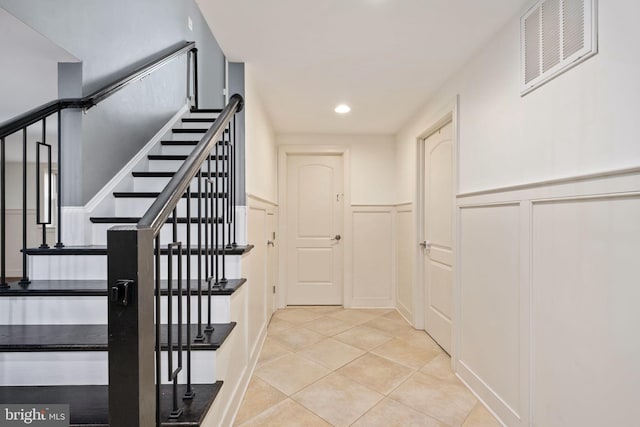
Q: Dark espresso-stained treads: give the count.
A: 12